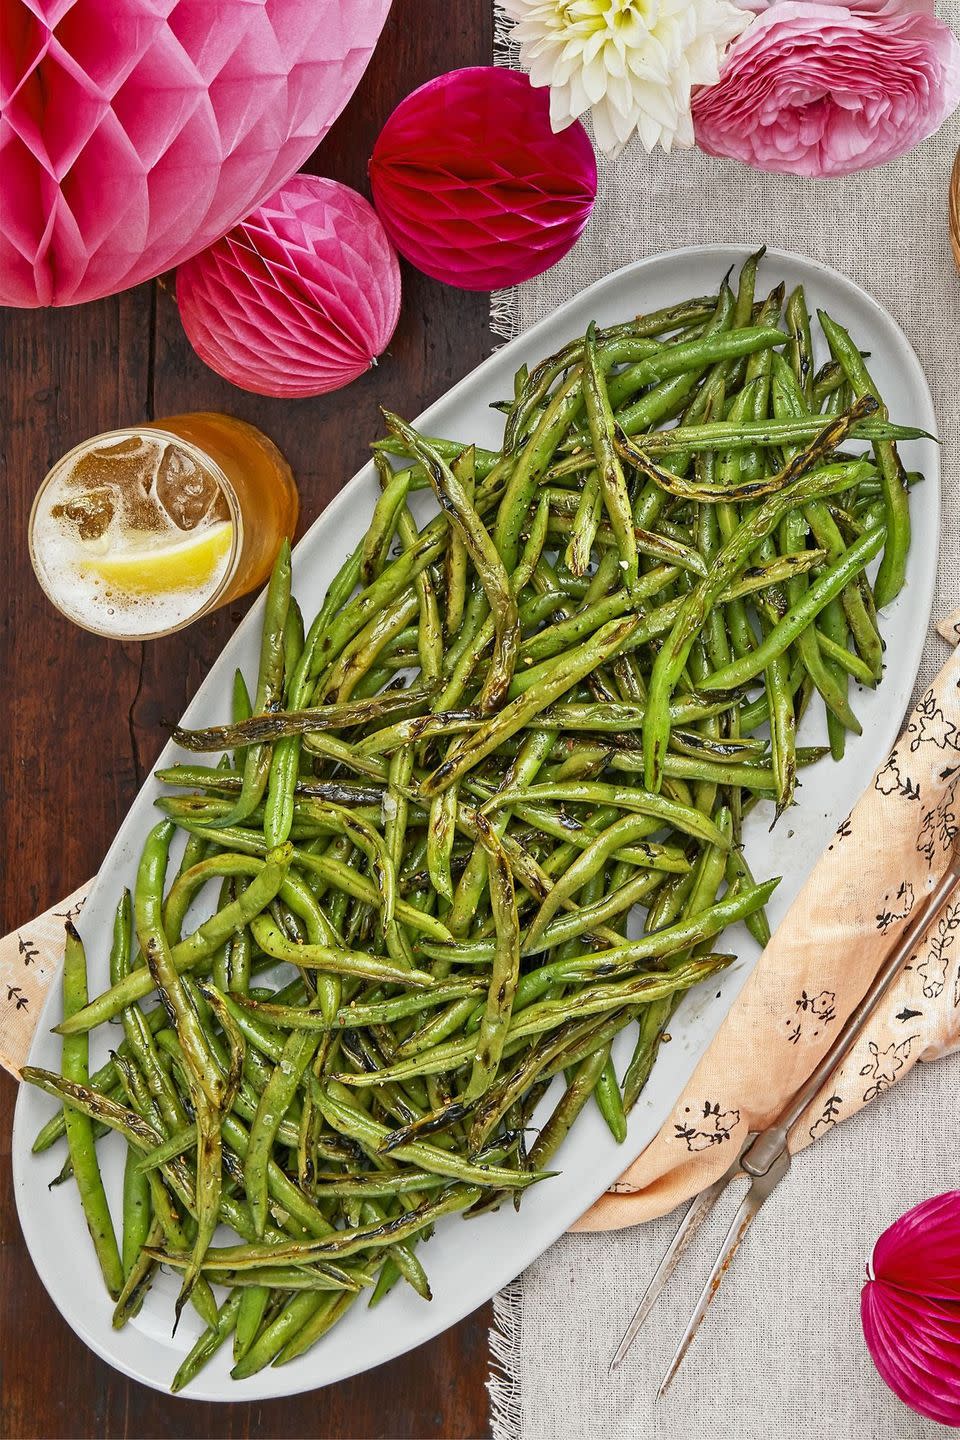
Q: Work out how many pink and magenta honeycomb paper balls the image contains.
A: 4